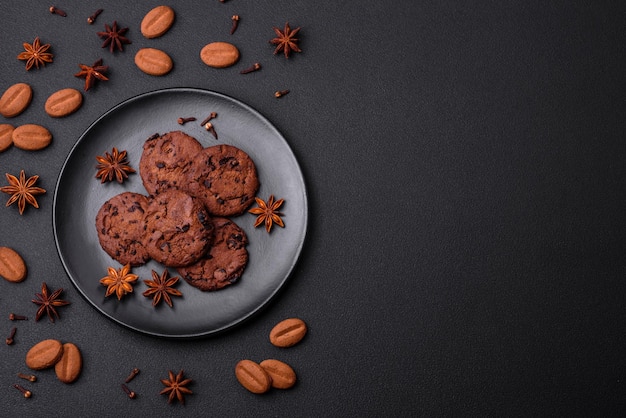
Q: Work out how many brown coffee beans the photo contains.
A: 13